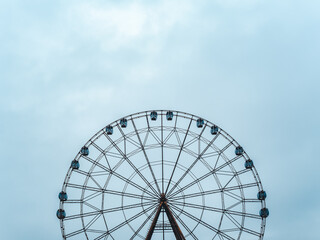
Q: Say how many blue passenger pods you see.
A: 14